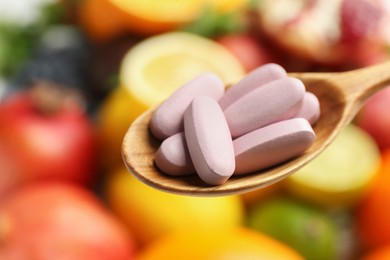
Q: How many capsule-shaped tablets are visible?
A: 7